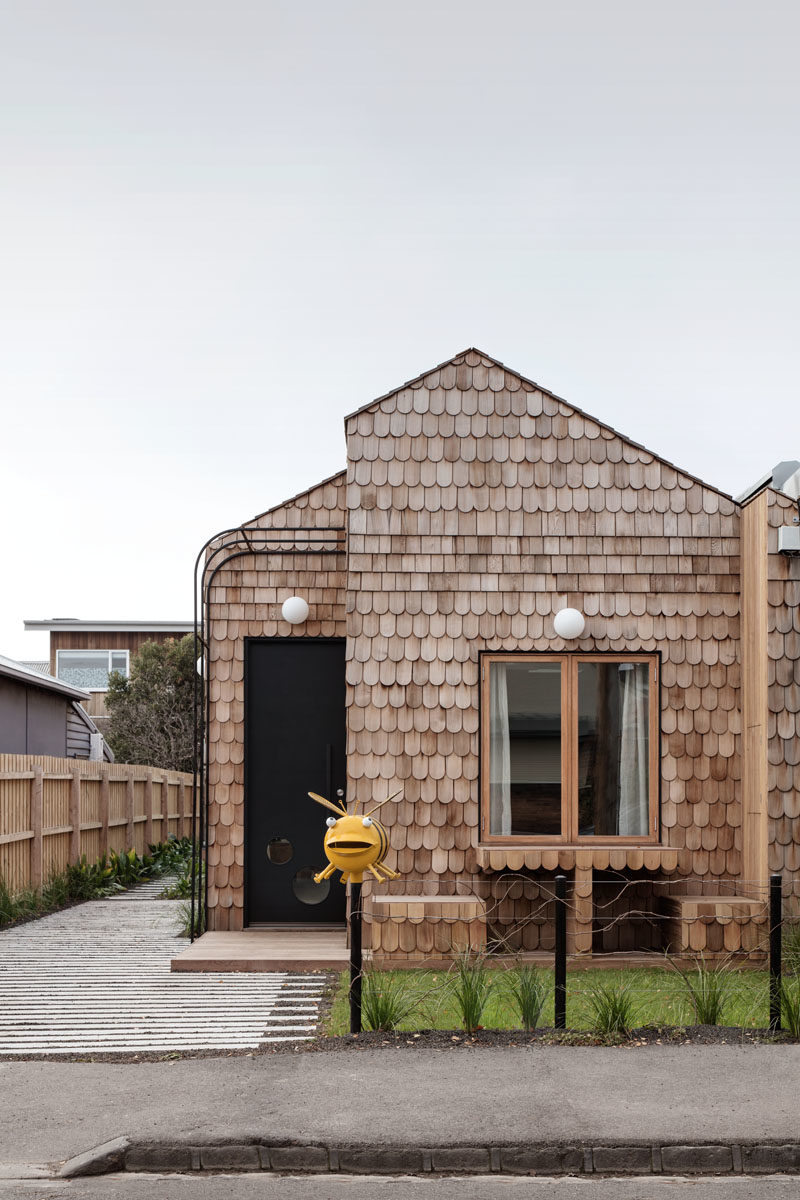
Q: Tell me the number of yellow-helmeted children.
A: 0